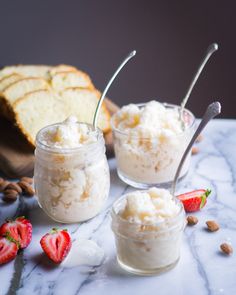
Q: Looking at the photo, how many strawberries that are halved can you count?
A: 4